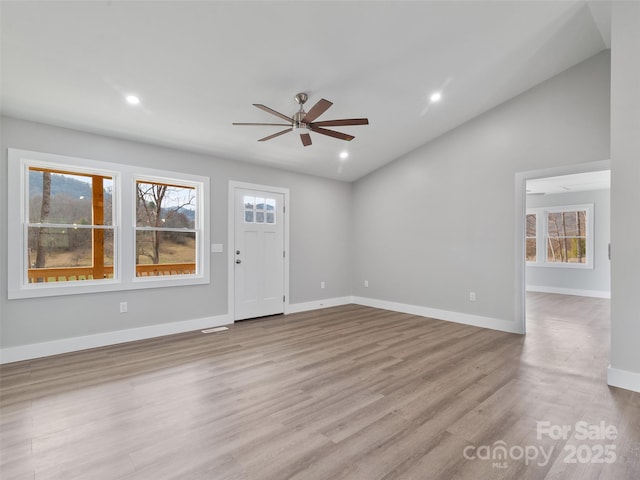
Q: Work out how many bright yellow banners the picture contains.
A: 0